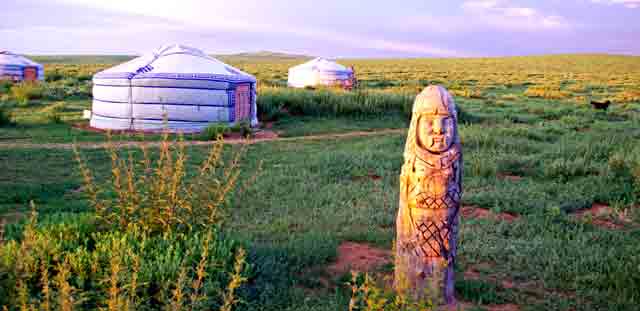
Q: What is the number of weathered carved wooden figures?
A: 1